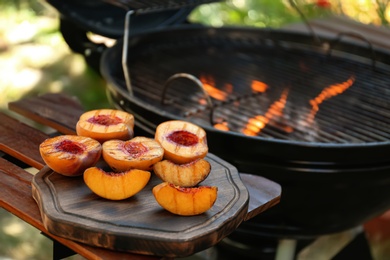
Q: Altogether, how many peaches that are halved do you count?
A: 4